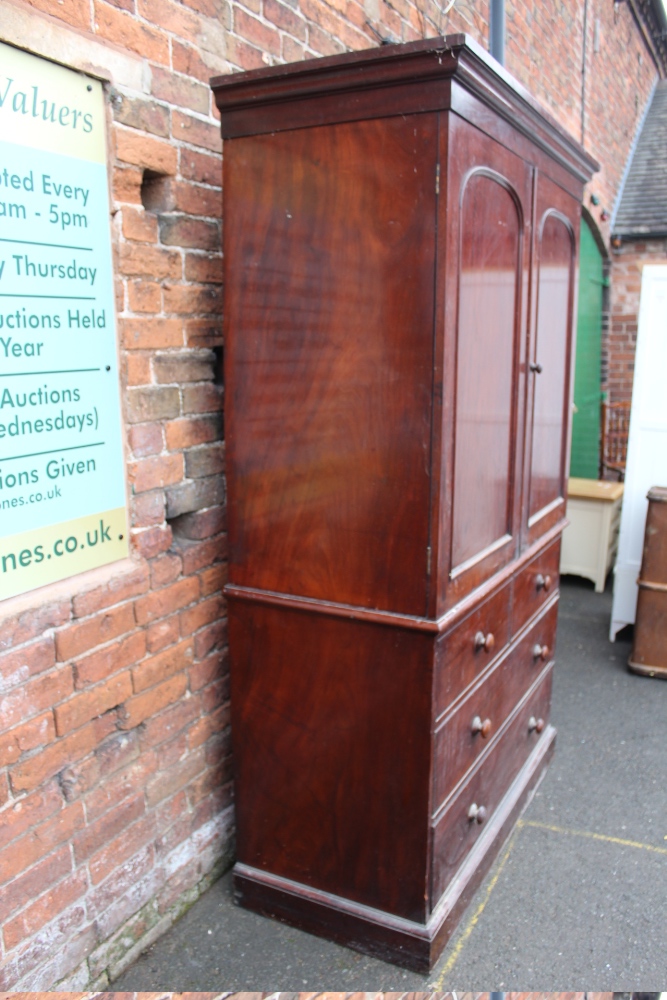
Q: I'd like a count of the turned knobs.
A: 7